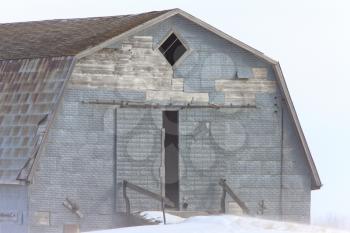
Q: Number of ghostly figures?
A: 0